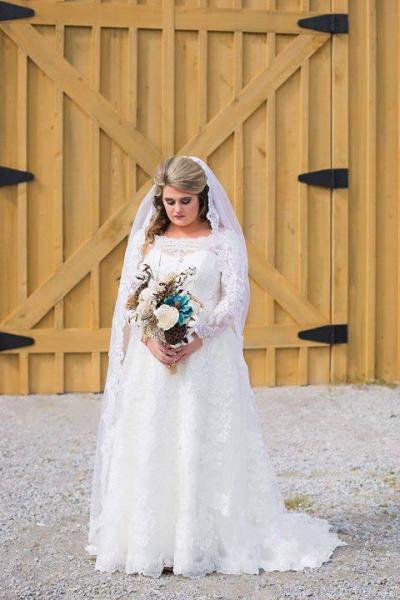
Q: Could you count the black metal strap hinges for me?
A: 6